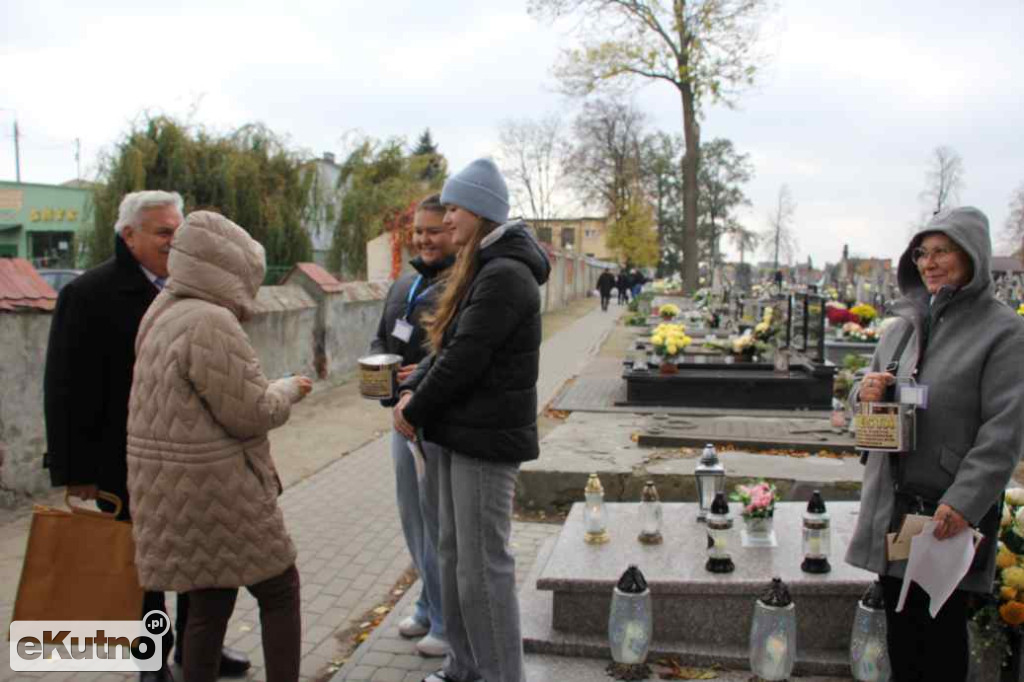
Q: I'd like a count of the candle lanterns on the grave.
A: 8